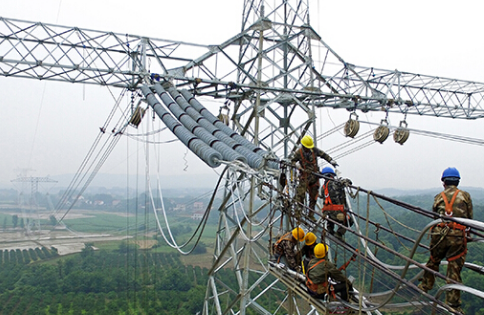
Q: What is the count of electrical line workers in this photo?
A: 6